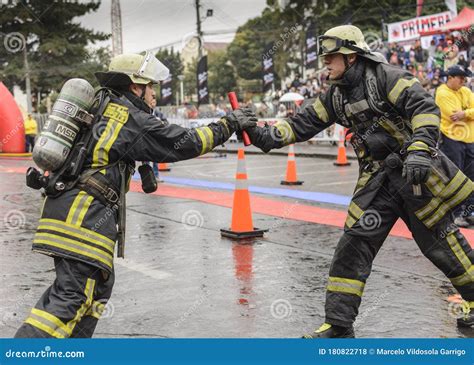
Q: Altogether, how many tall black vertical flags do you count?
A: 4